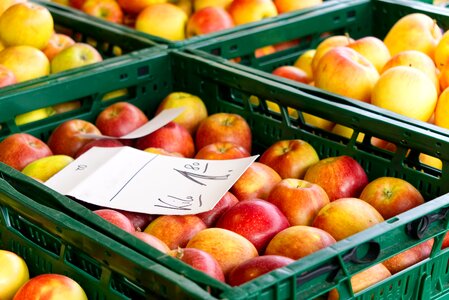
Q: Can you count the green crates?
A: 5